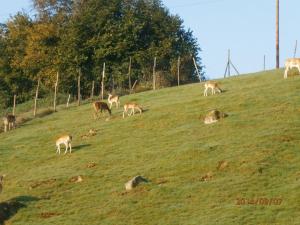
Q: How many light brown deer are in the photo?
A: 5